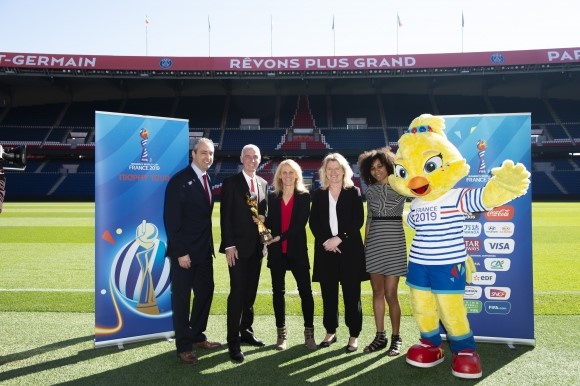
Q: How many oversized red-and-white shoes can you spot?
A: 2